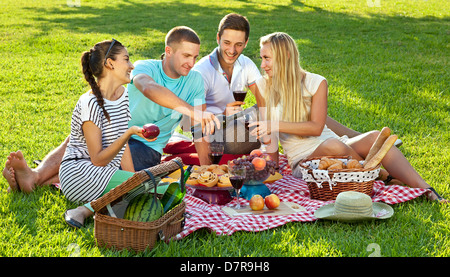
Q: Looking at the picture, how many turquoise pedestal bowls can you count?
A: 1